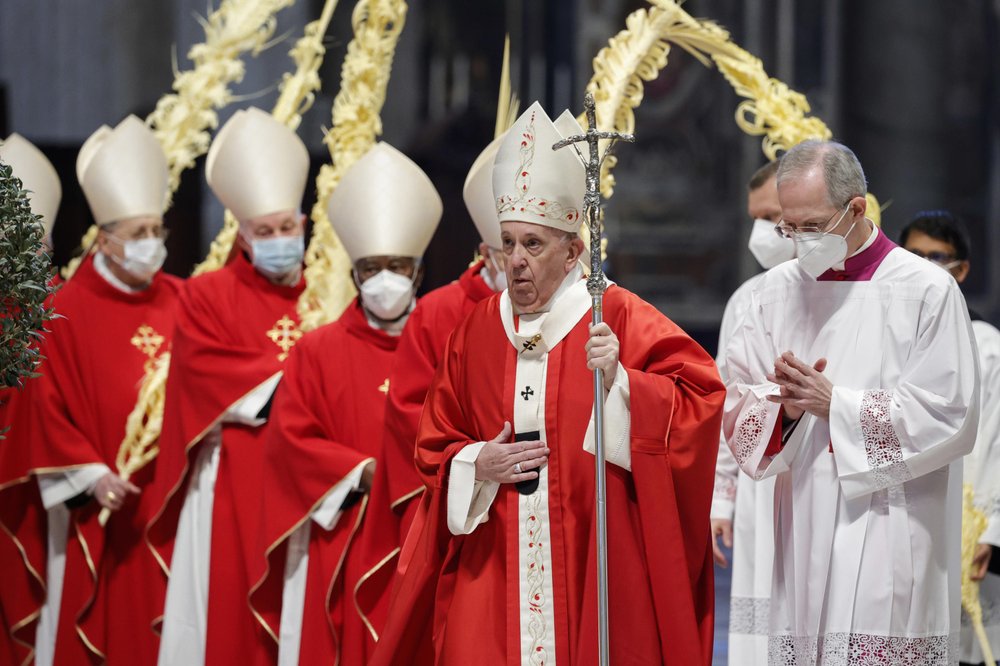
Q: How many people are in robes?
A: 9